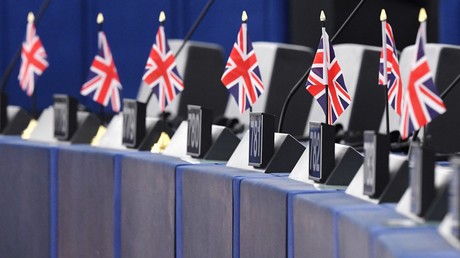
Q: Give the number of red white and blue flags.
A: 7